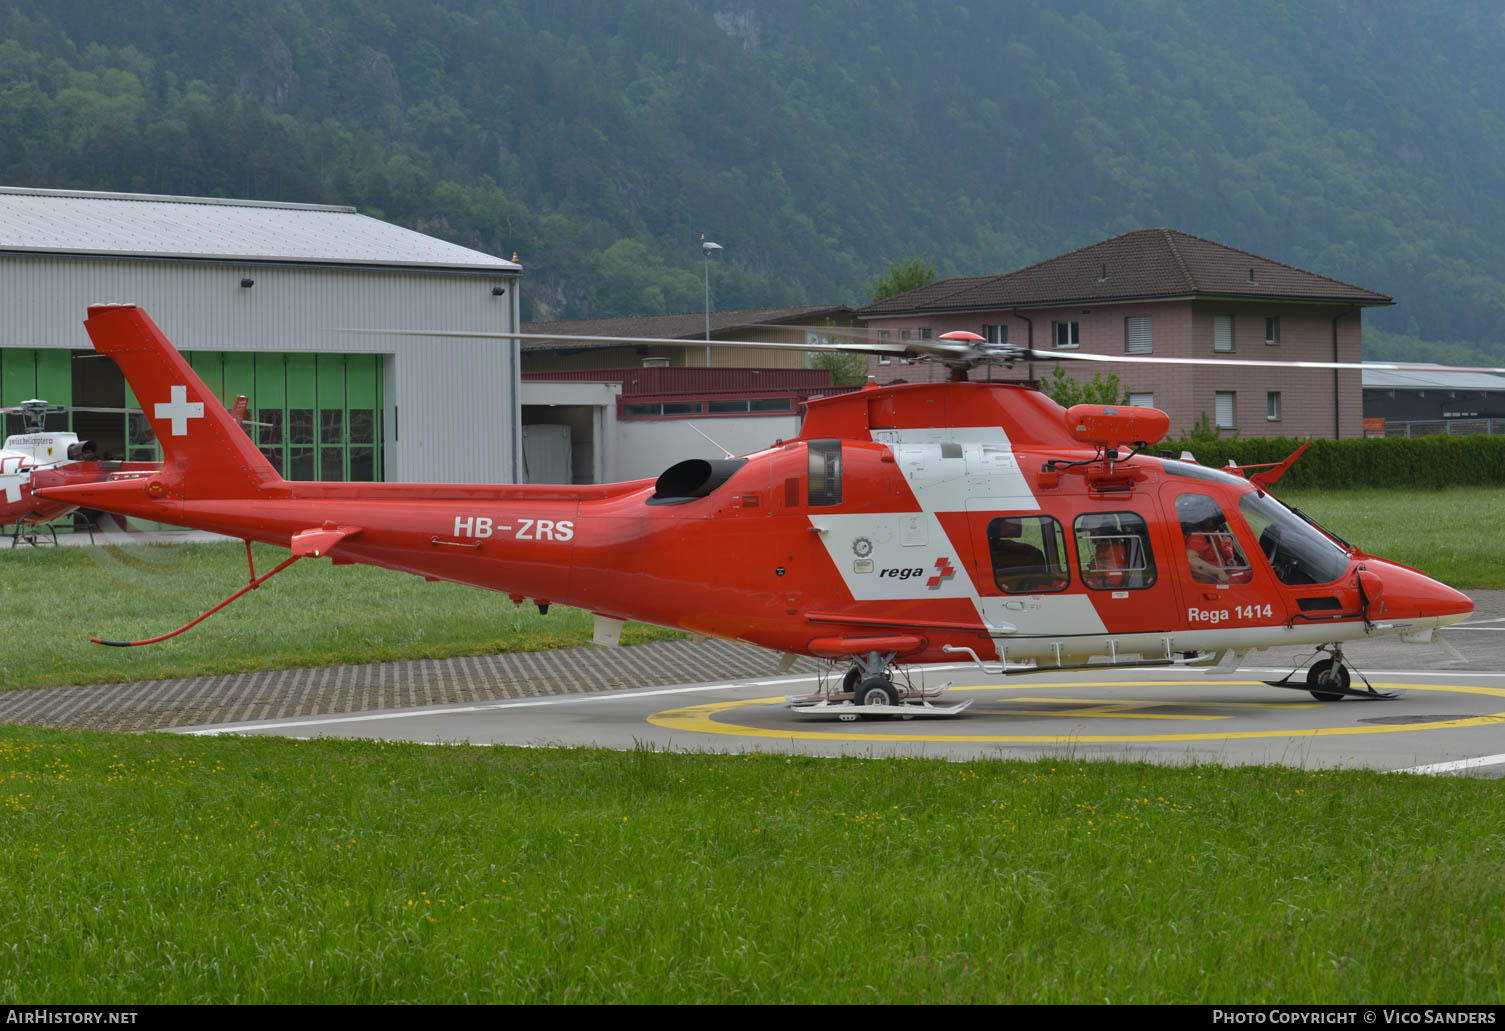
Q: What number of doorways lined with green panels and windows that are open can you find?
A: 1